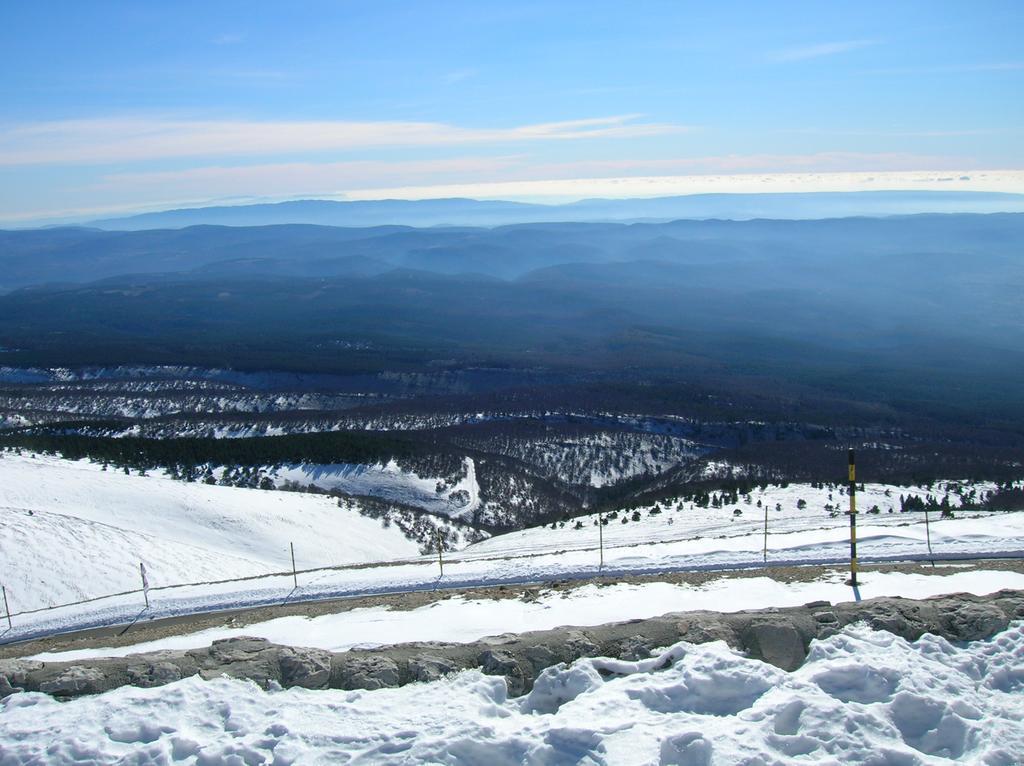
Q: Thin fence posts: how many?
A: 7